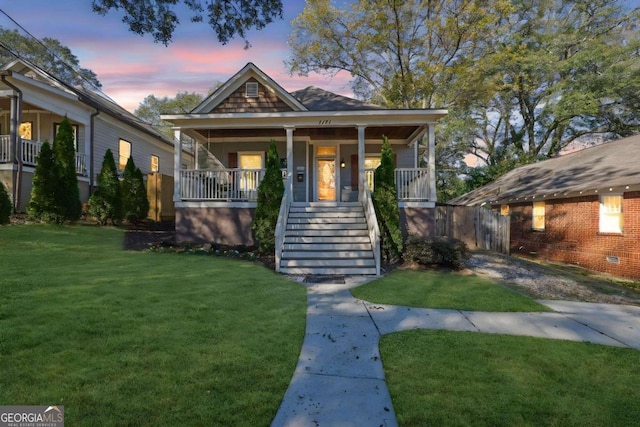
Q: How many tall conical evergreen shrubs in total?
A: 6